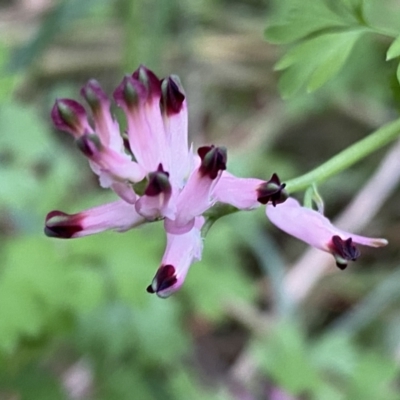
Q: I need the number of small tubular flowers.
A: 12